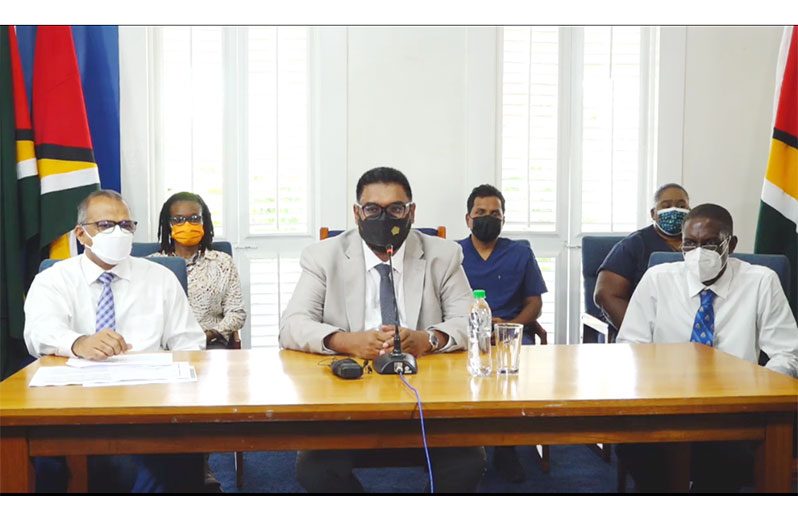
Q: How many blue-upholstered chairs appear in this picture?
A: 6